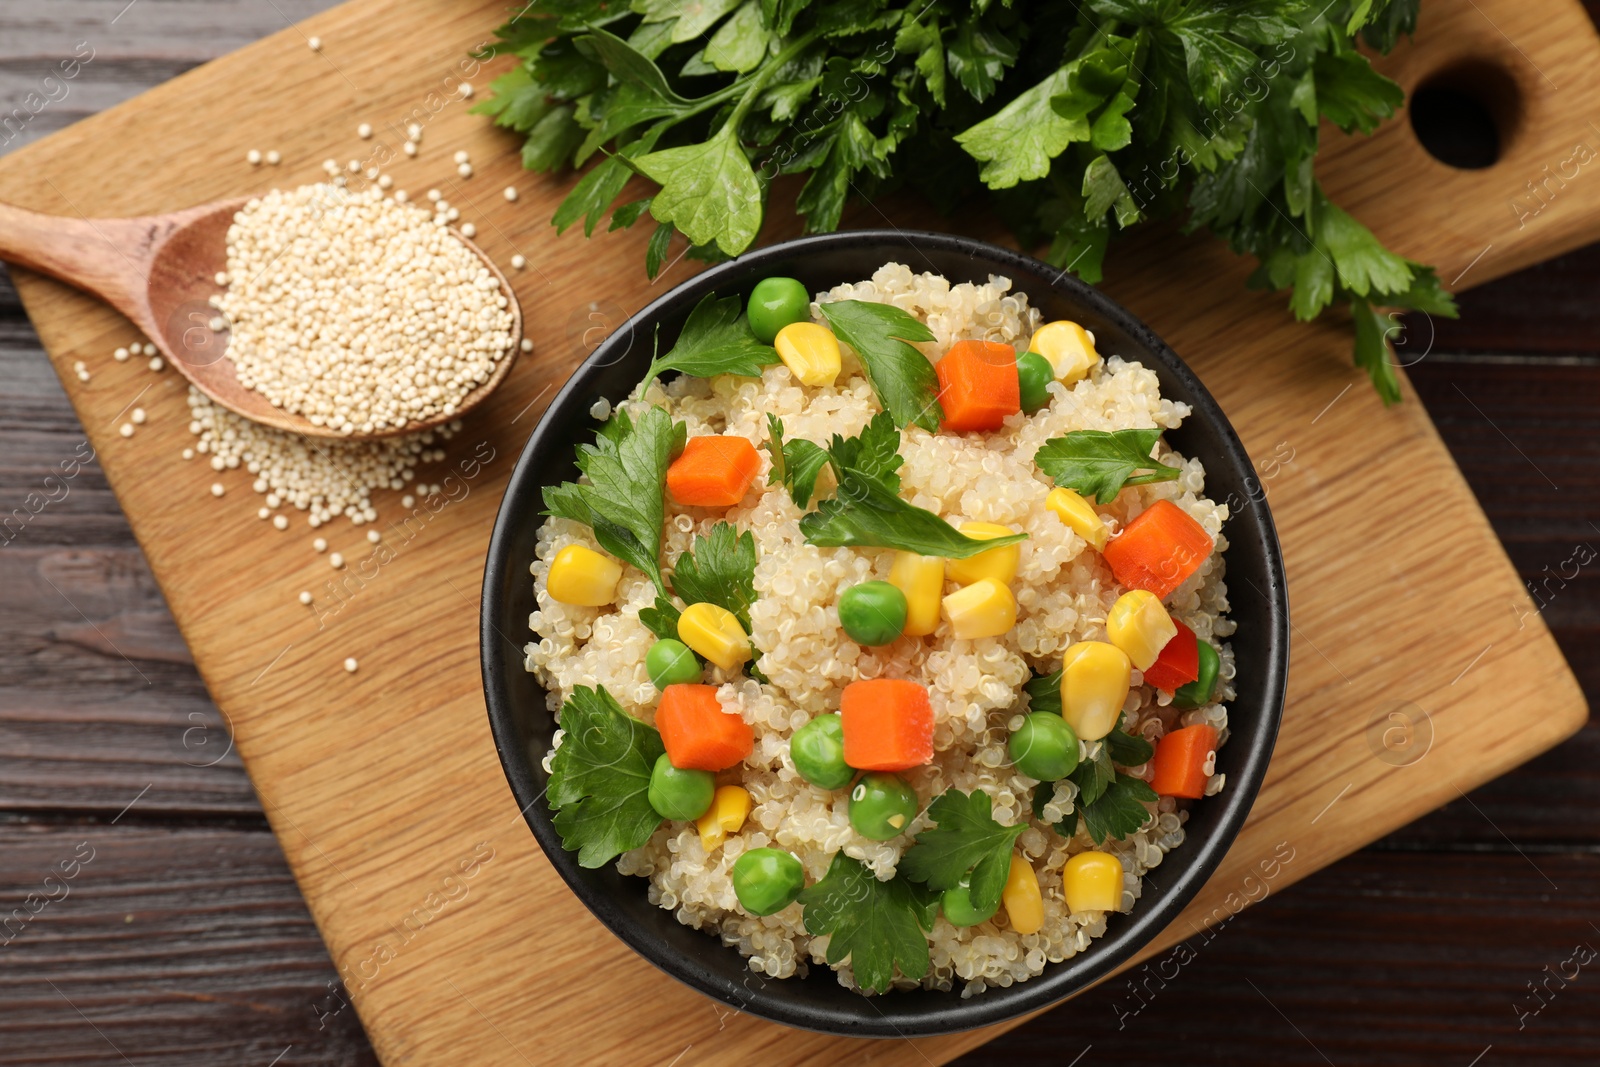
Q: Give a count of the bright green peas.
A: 11